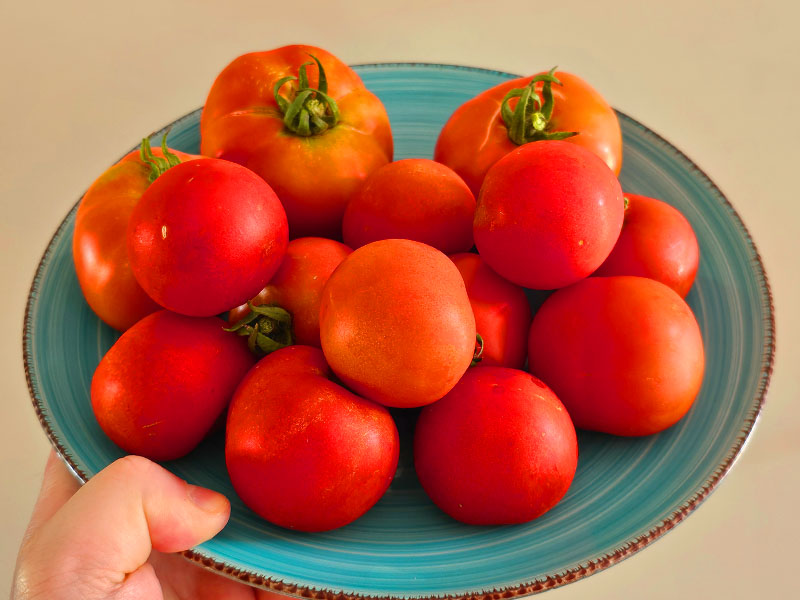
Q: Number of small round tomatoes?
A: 11